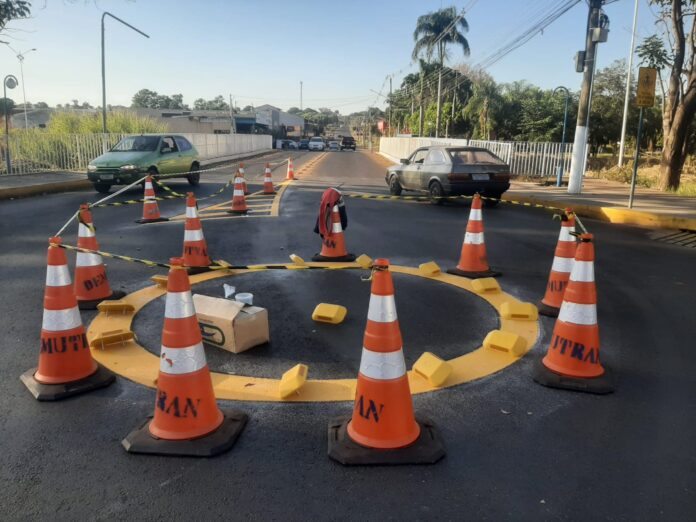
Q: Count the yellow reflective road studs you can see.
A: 13